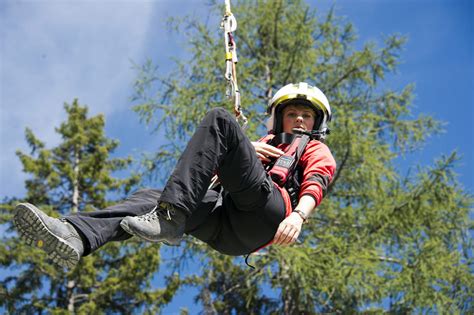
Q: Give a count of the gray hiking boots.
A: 2